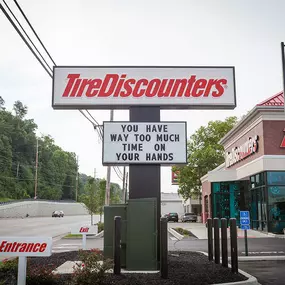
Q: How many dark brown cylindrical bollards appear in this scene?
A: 6